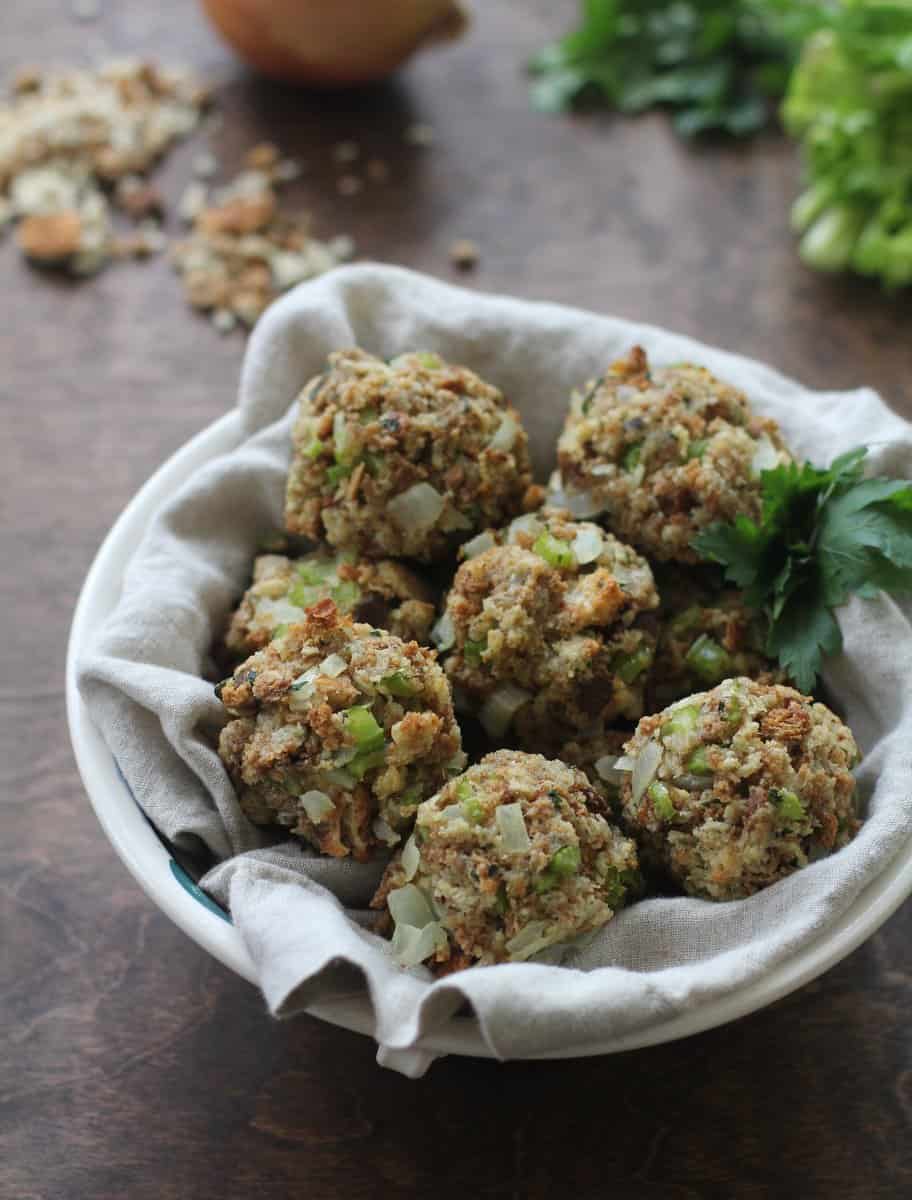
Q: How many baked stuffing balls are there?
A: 8